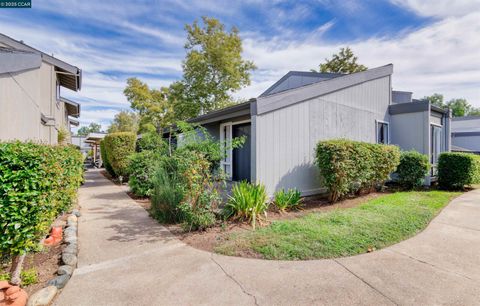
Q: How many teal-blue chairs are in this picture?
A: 0